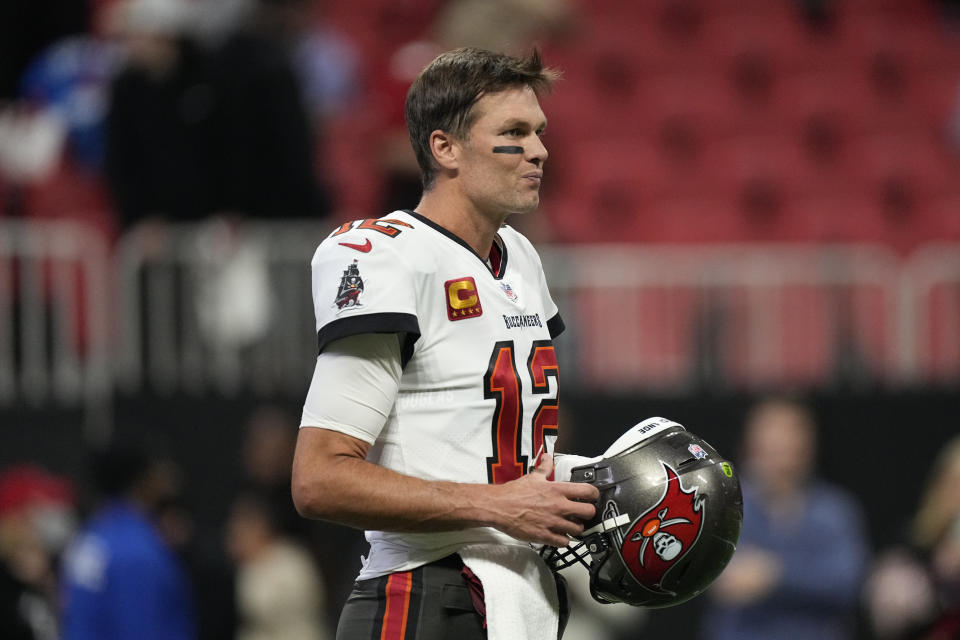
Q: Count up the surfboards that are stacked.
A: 0